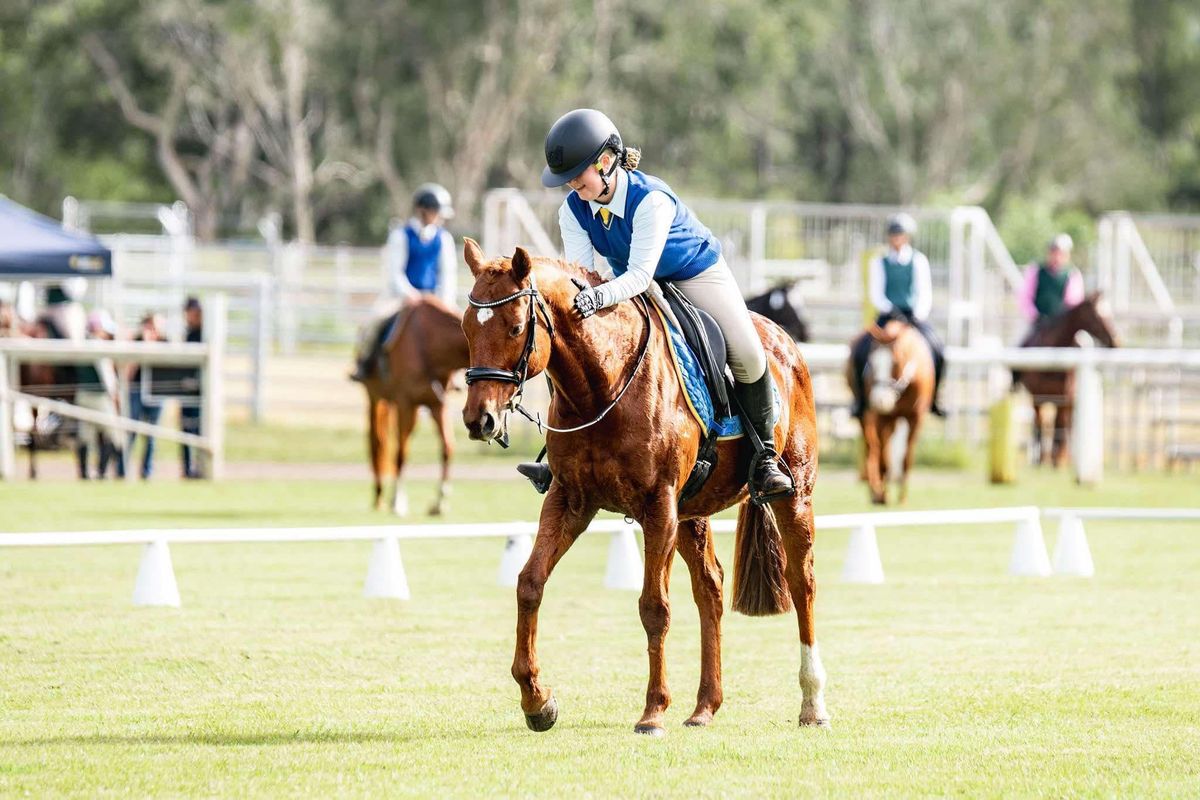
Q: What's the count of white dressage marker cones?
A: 7